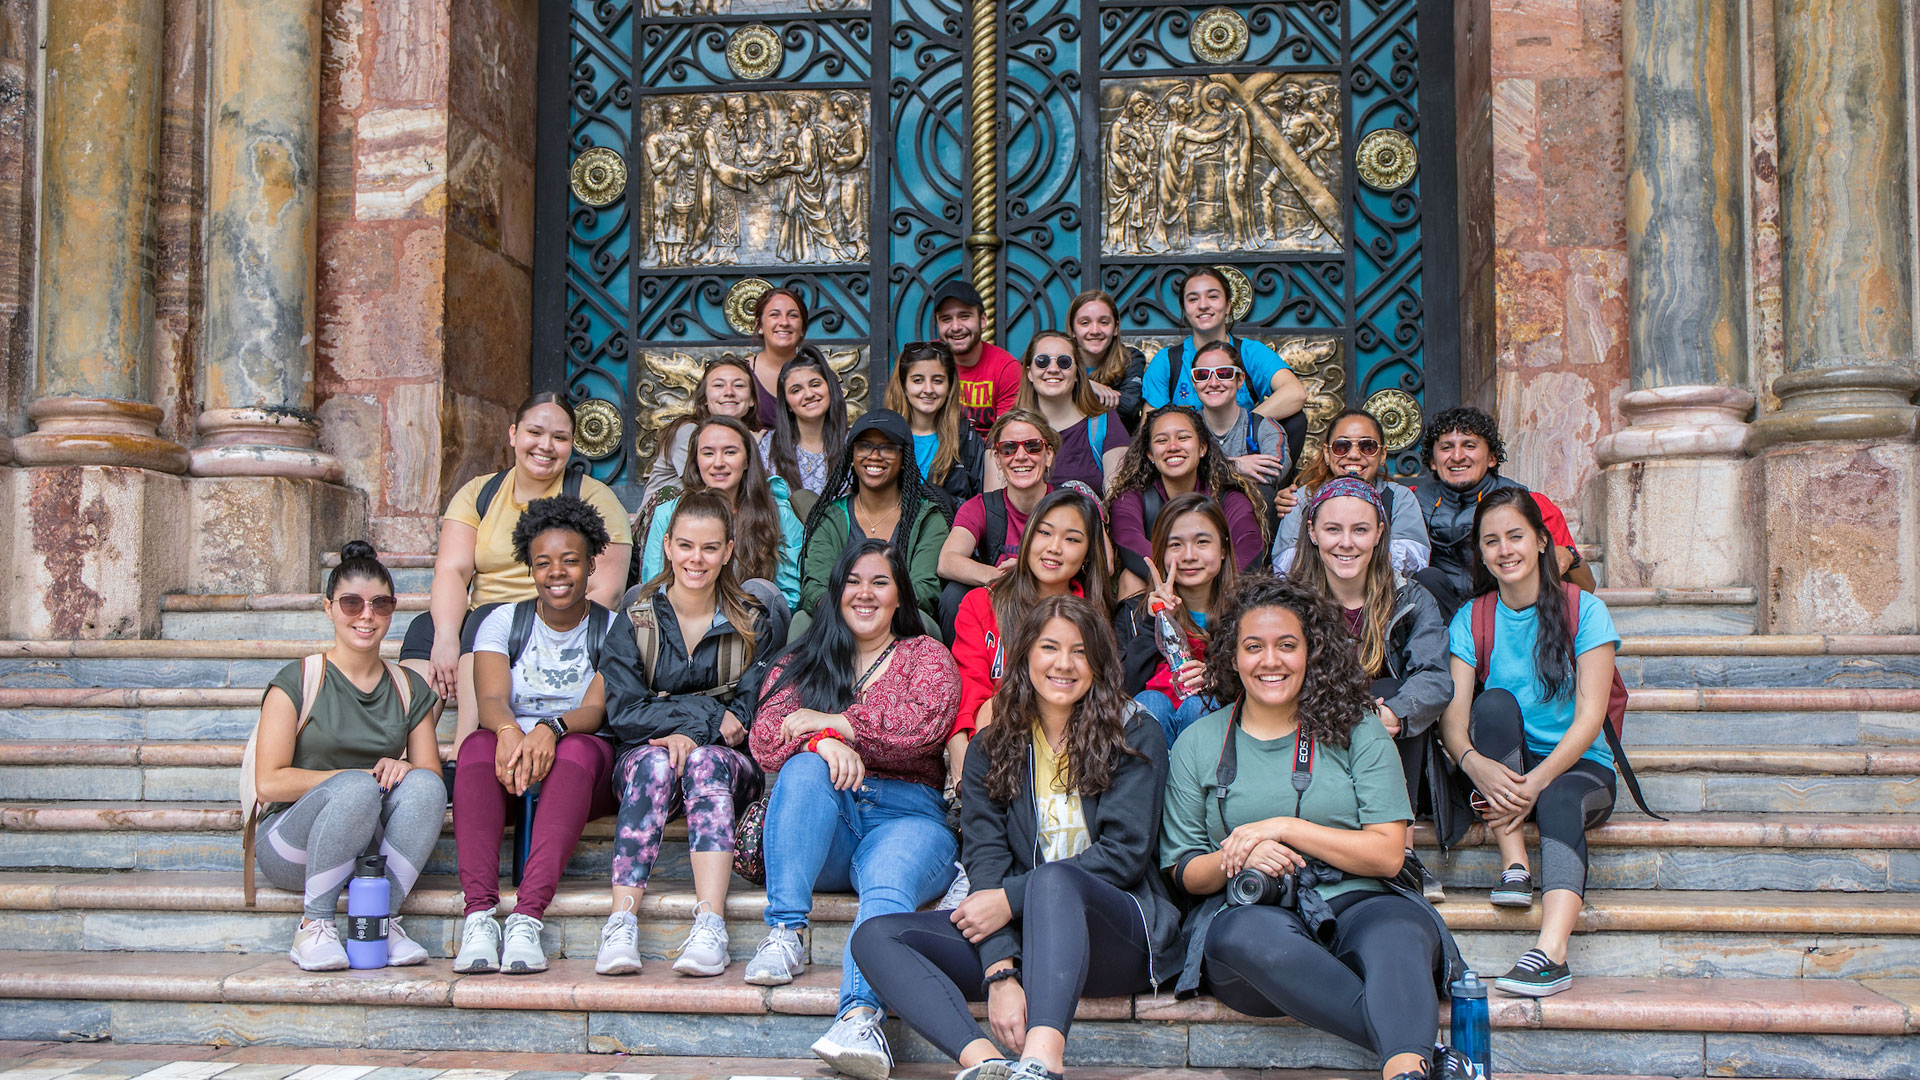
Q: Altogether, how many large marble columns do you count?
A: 4